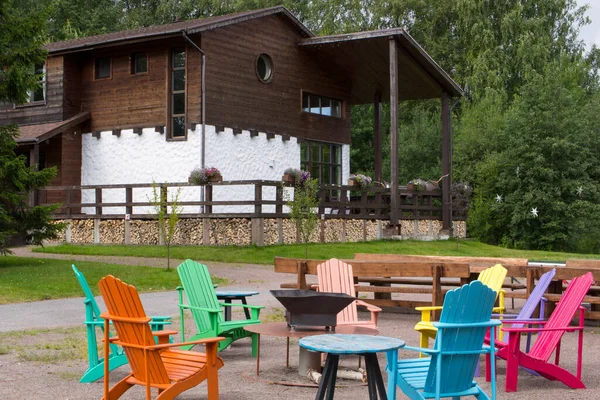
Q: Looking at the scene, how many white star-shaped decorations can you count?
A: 3